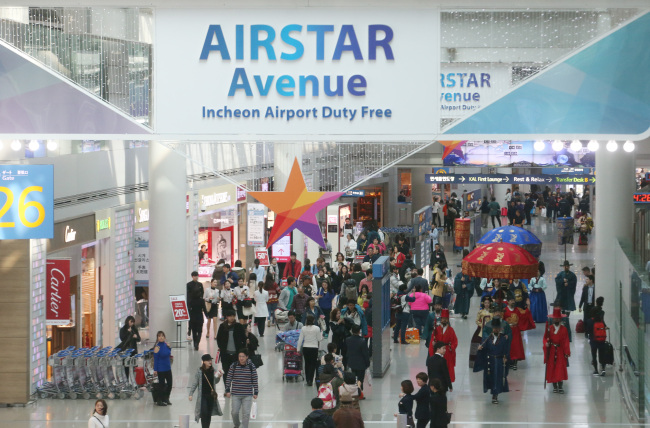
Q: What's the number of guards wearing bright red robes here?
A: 2